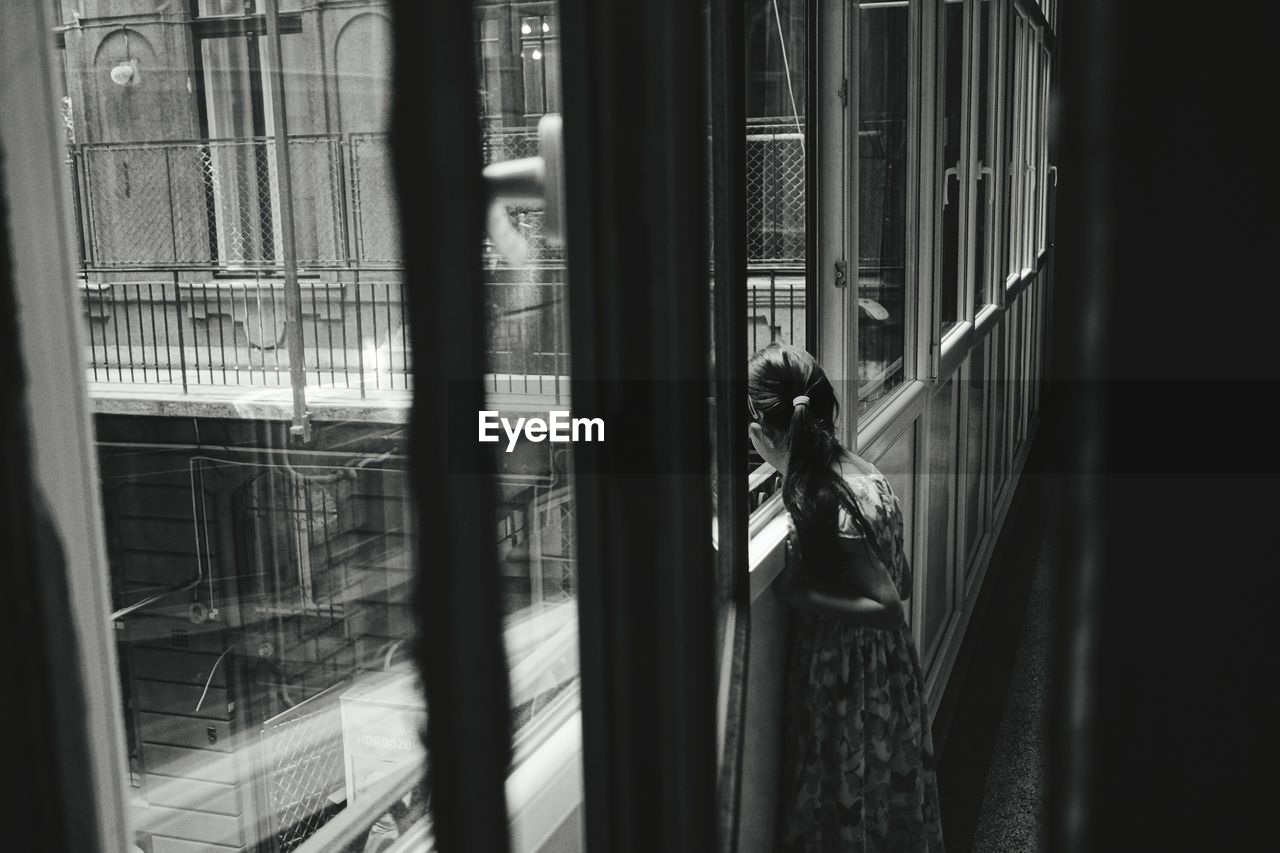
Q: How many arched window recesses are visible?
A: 2